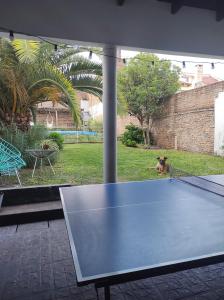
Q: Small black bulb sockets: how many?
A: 7